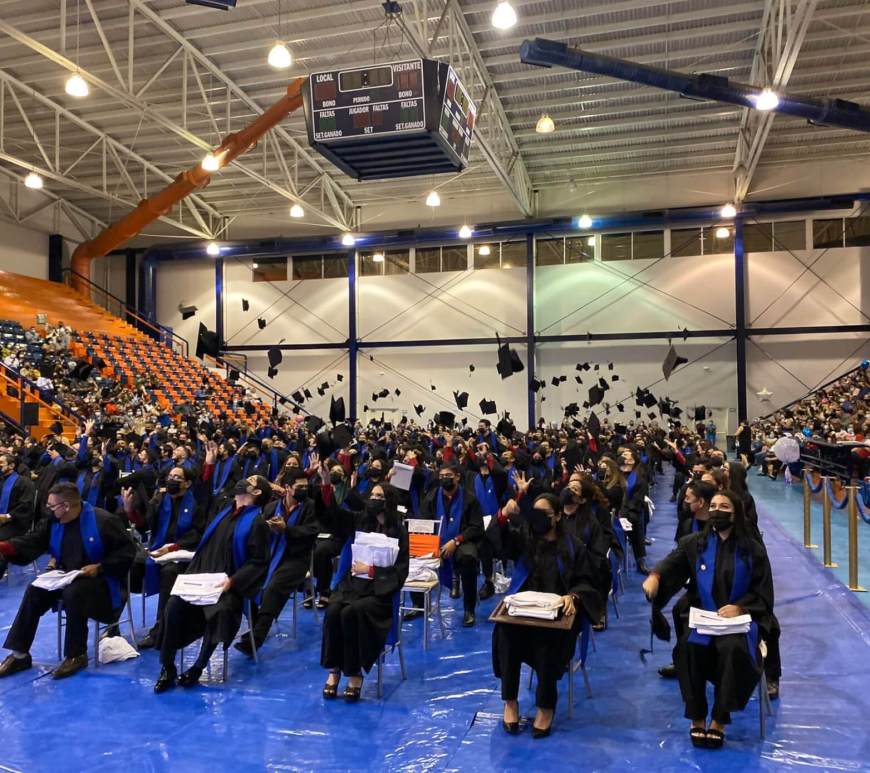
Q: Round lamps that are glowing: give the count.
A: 14